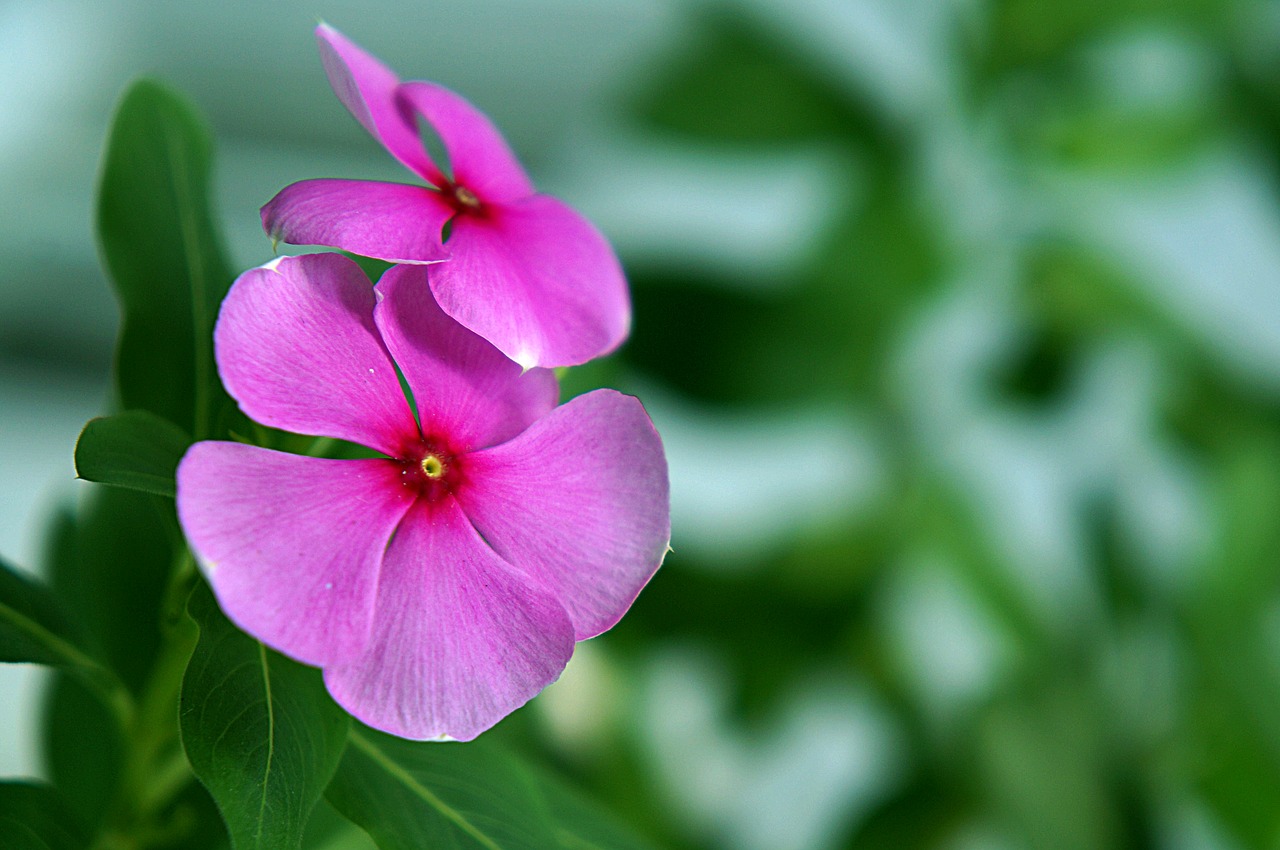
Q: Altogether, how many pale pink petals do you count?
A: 9